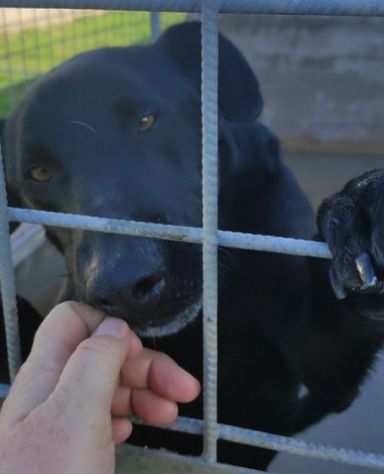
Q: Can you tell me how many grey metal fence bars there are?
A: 5